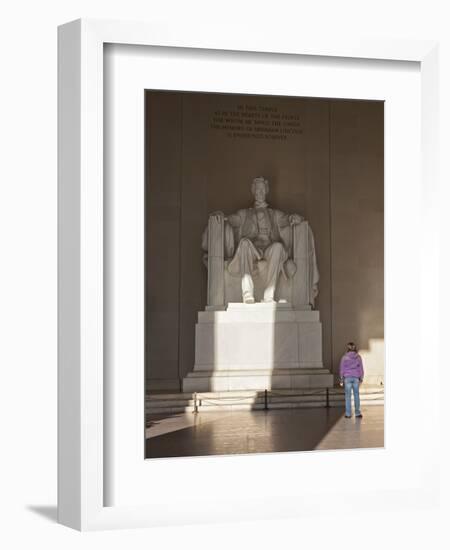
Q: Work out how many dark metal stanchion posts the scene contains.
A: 3